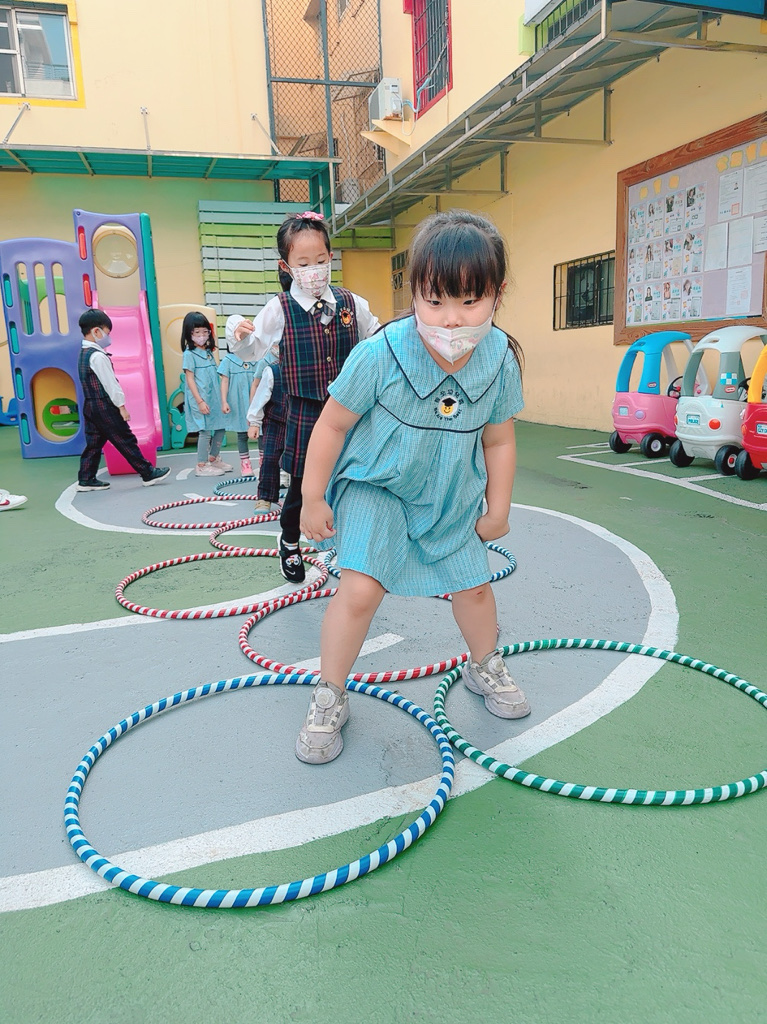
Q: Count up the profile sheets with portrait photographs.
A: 12